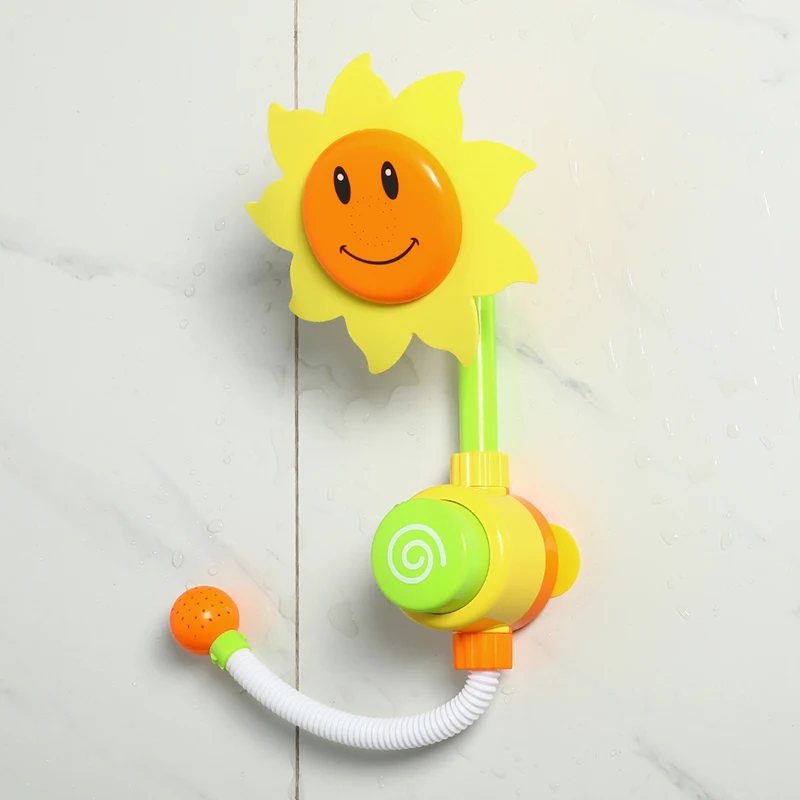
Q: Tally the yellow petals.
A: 9